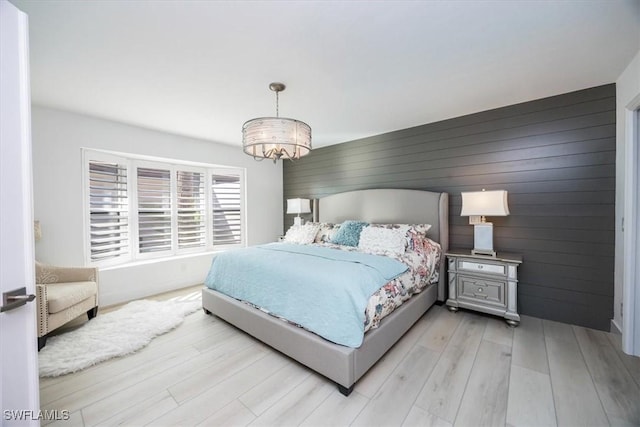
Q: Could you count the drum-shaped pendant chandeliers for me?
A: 1